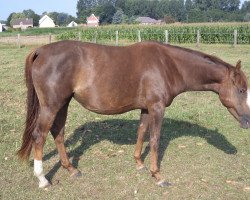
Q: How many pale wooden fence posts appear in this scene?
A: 9